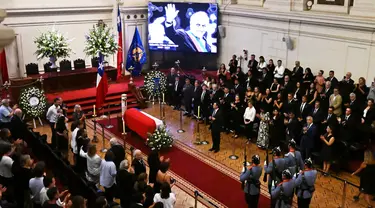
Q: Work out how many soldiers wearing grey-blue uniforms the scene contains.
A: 5